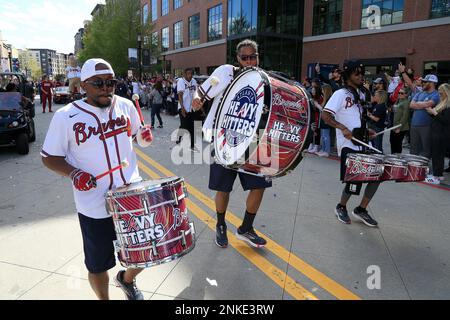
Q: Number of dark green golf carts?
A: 1